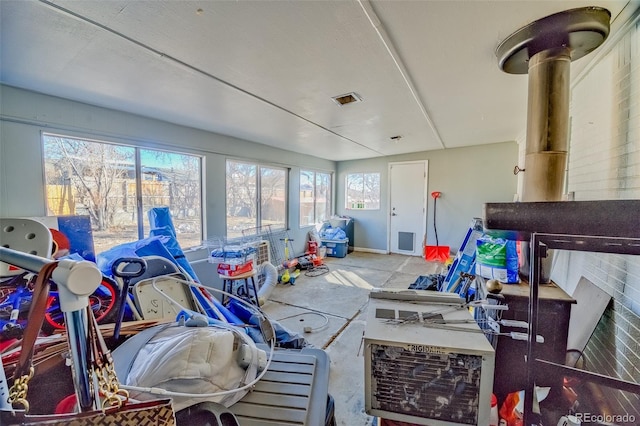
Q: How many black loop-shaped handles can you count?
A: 1